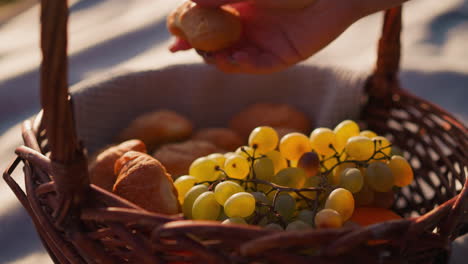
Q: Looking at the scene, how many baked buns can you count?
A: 7